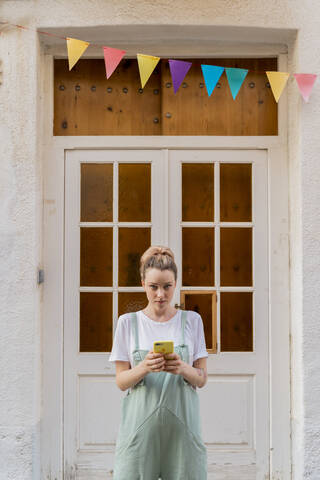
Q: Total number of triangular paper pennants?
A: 8